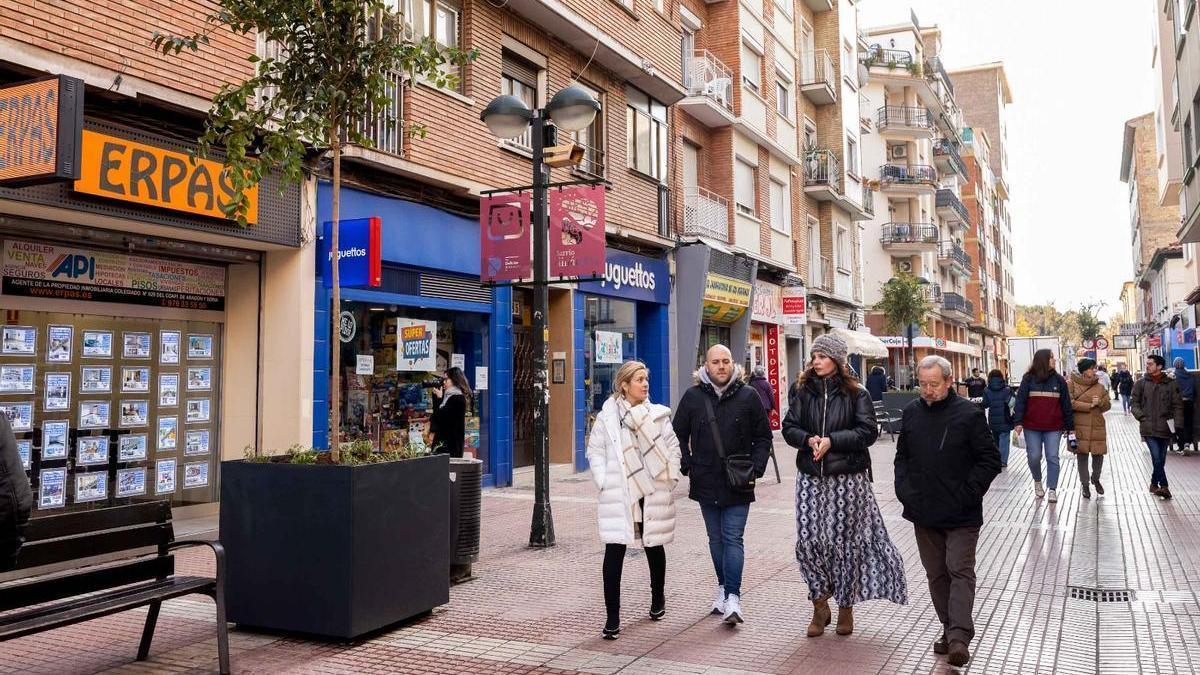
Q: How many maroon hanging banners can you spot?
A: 2